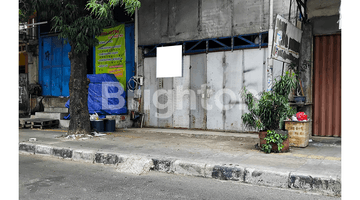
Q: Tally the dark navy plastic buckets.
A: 2